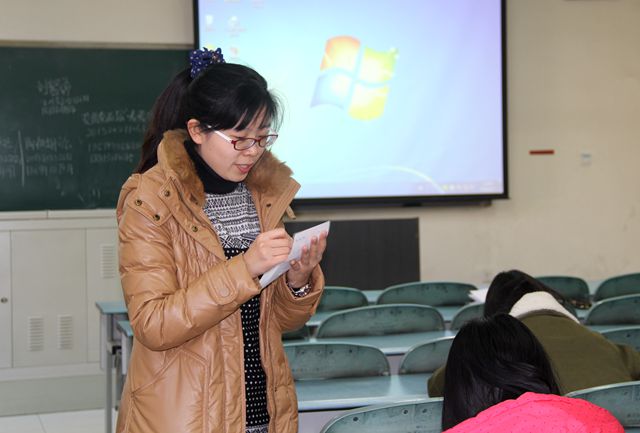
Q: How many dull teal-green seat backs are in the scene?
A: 13